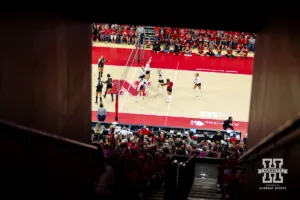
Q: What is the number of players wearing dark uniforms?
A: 3